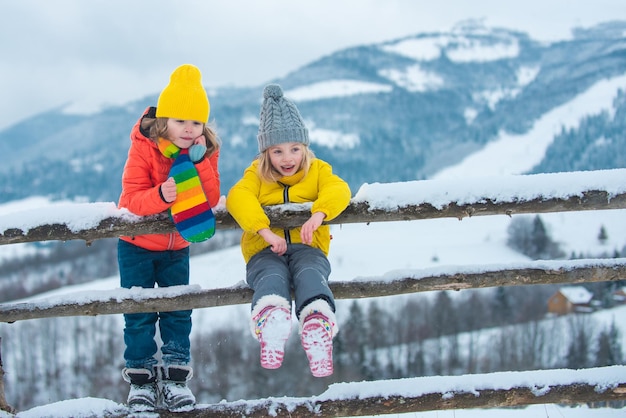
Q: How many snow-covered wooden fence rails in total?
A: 3